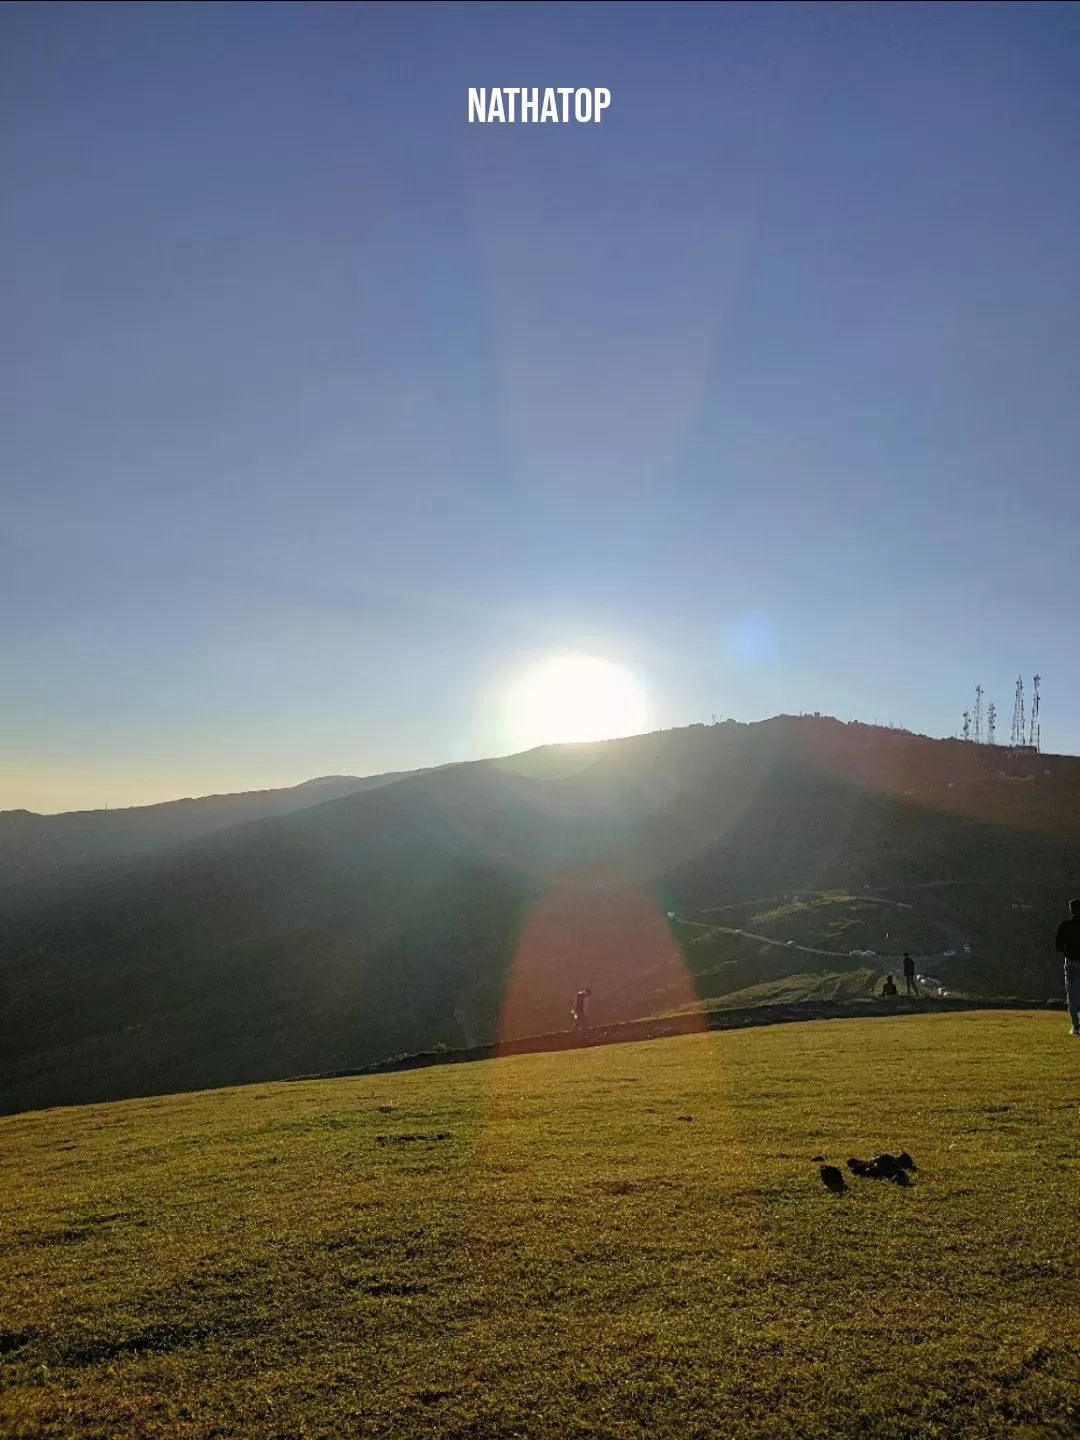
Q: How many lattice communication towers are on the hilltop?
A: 5